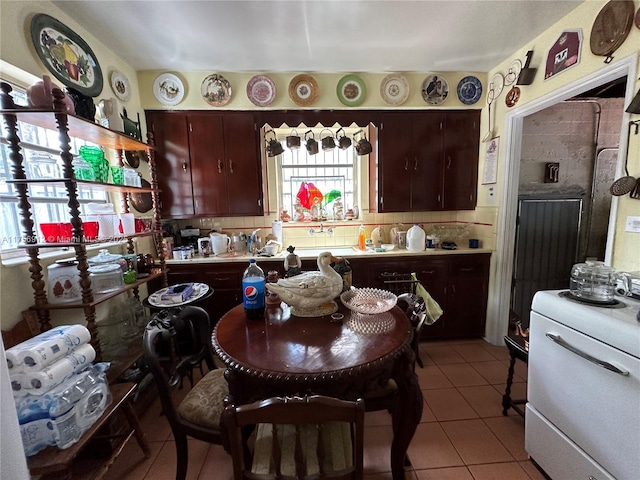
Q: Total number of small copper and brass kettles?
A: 6